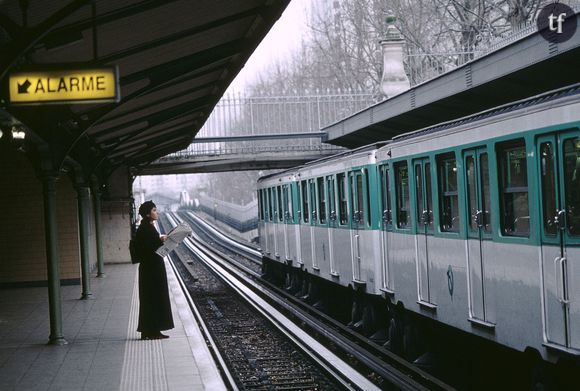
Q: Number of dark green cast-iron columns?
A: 3